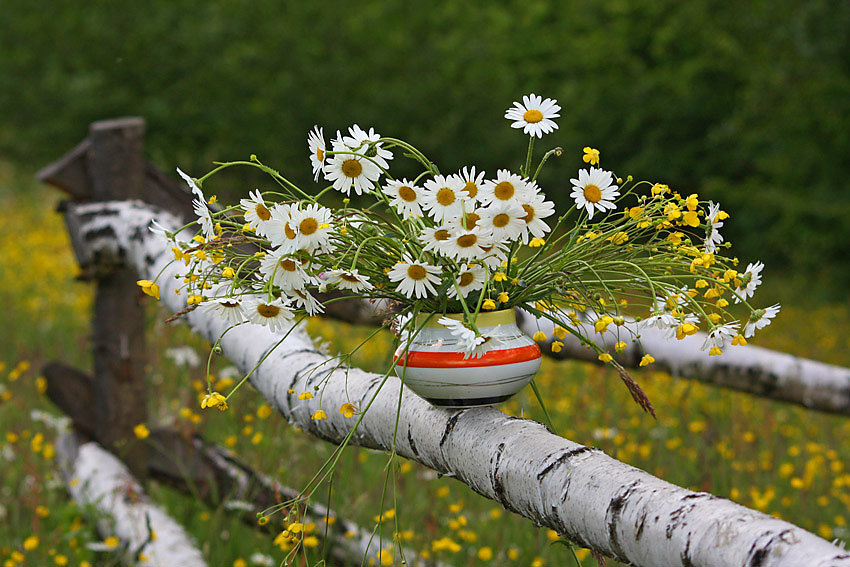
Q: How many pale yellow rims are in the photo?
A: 1